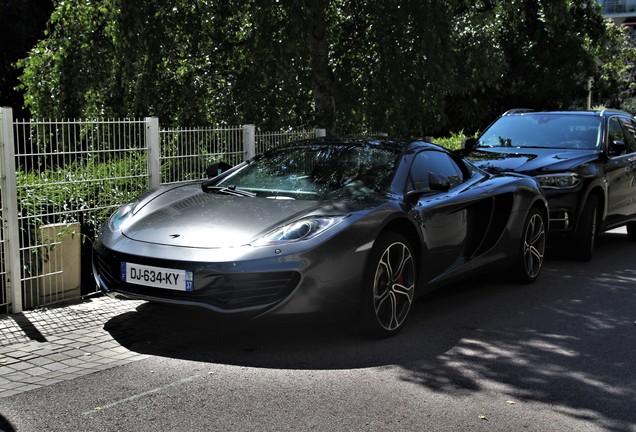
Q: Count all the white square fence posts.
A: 4